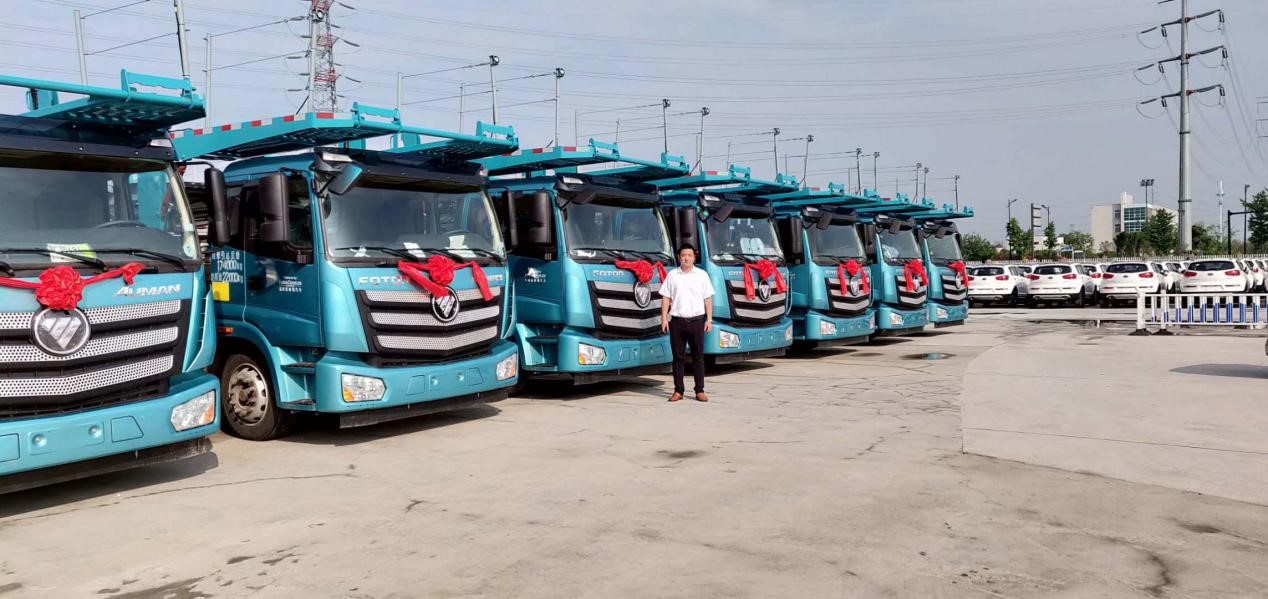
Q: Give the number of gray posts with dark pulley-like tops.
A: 12